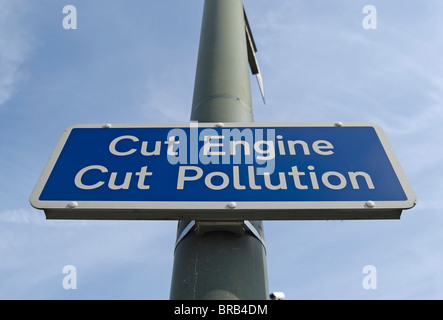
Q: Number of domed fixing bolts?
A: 6